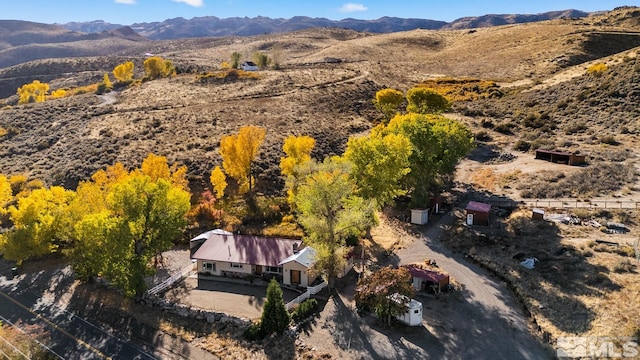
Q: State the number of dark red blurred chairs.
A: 0